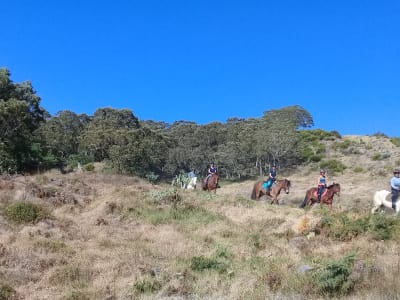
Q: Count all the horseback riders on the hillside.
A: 5